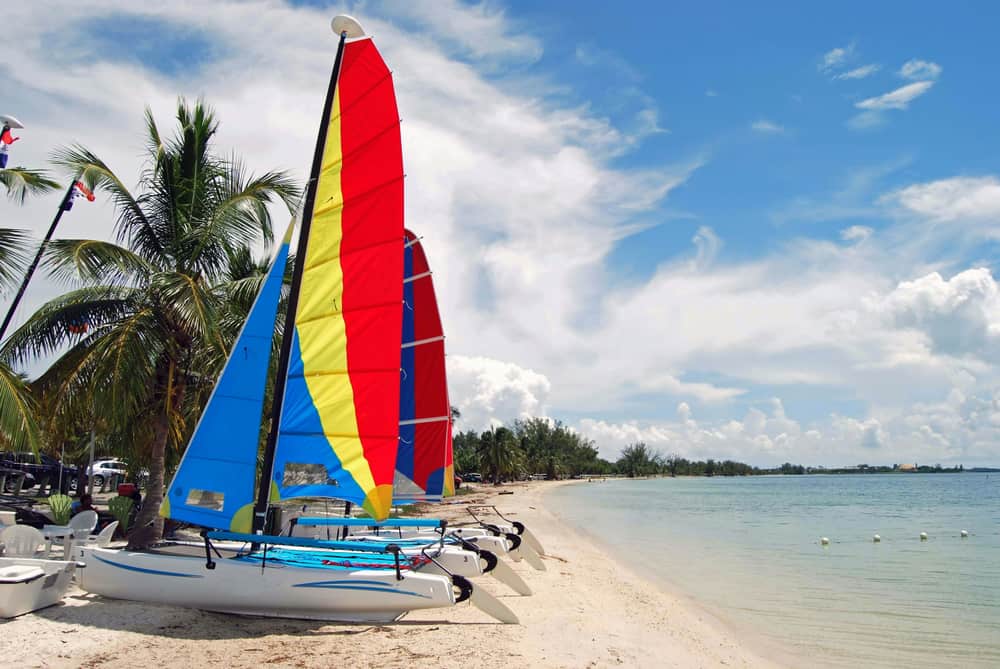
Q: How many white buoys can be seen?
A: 4